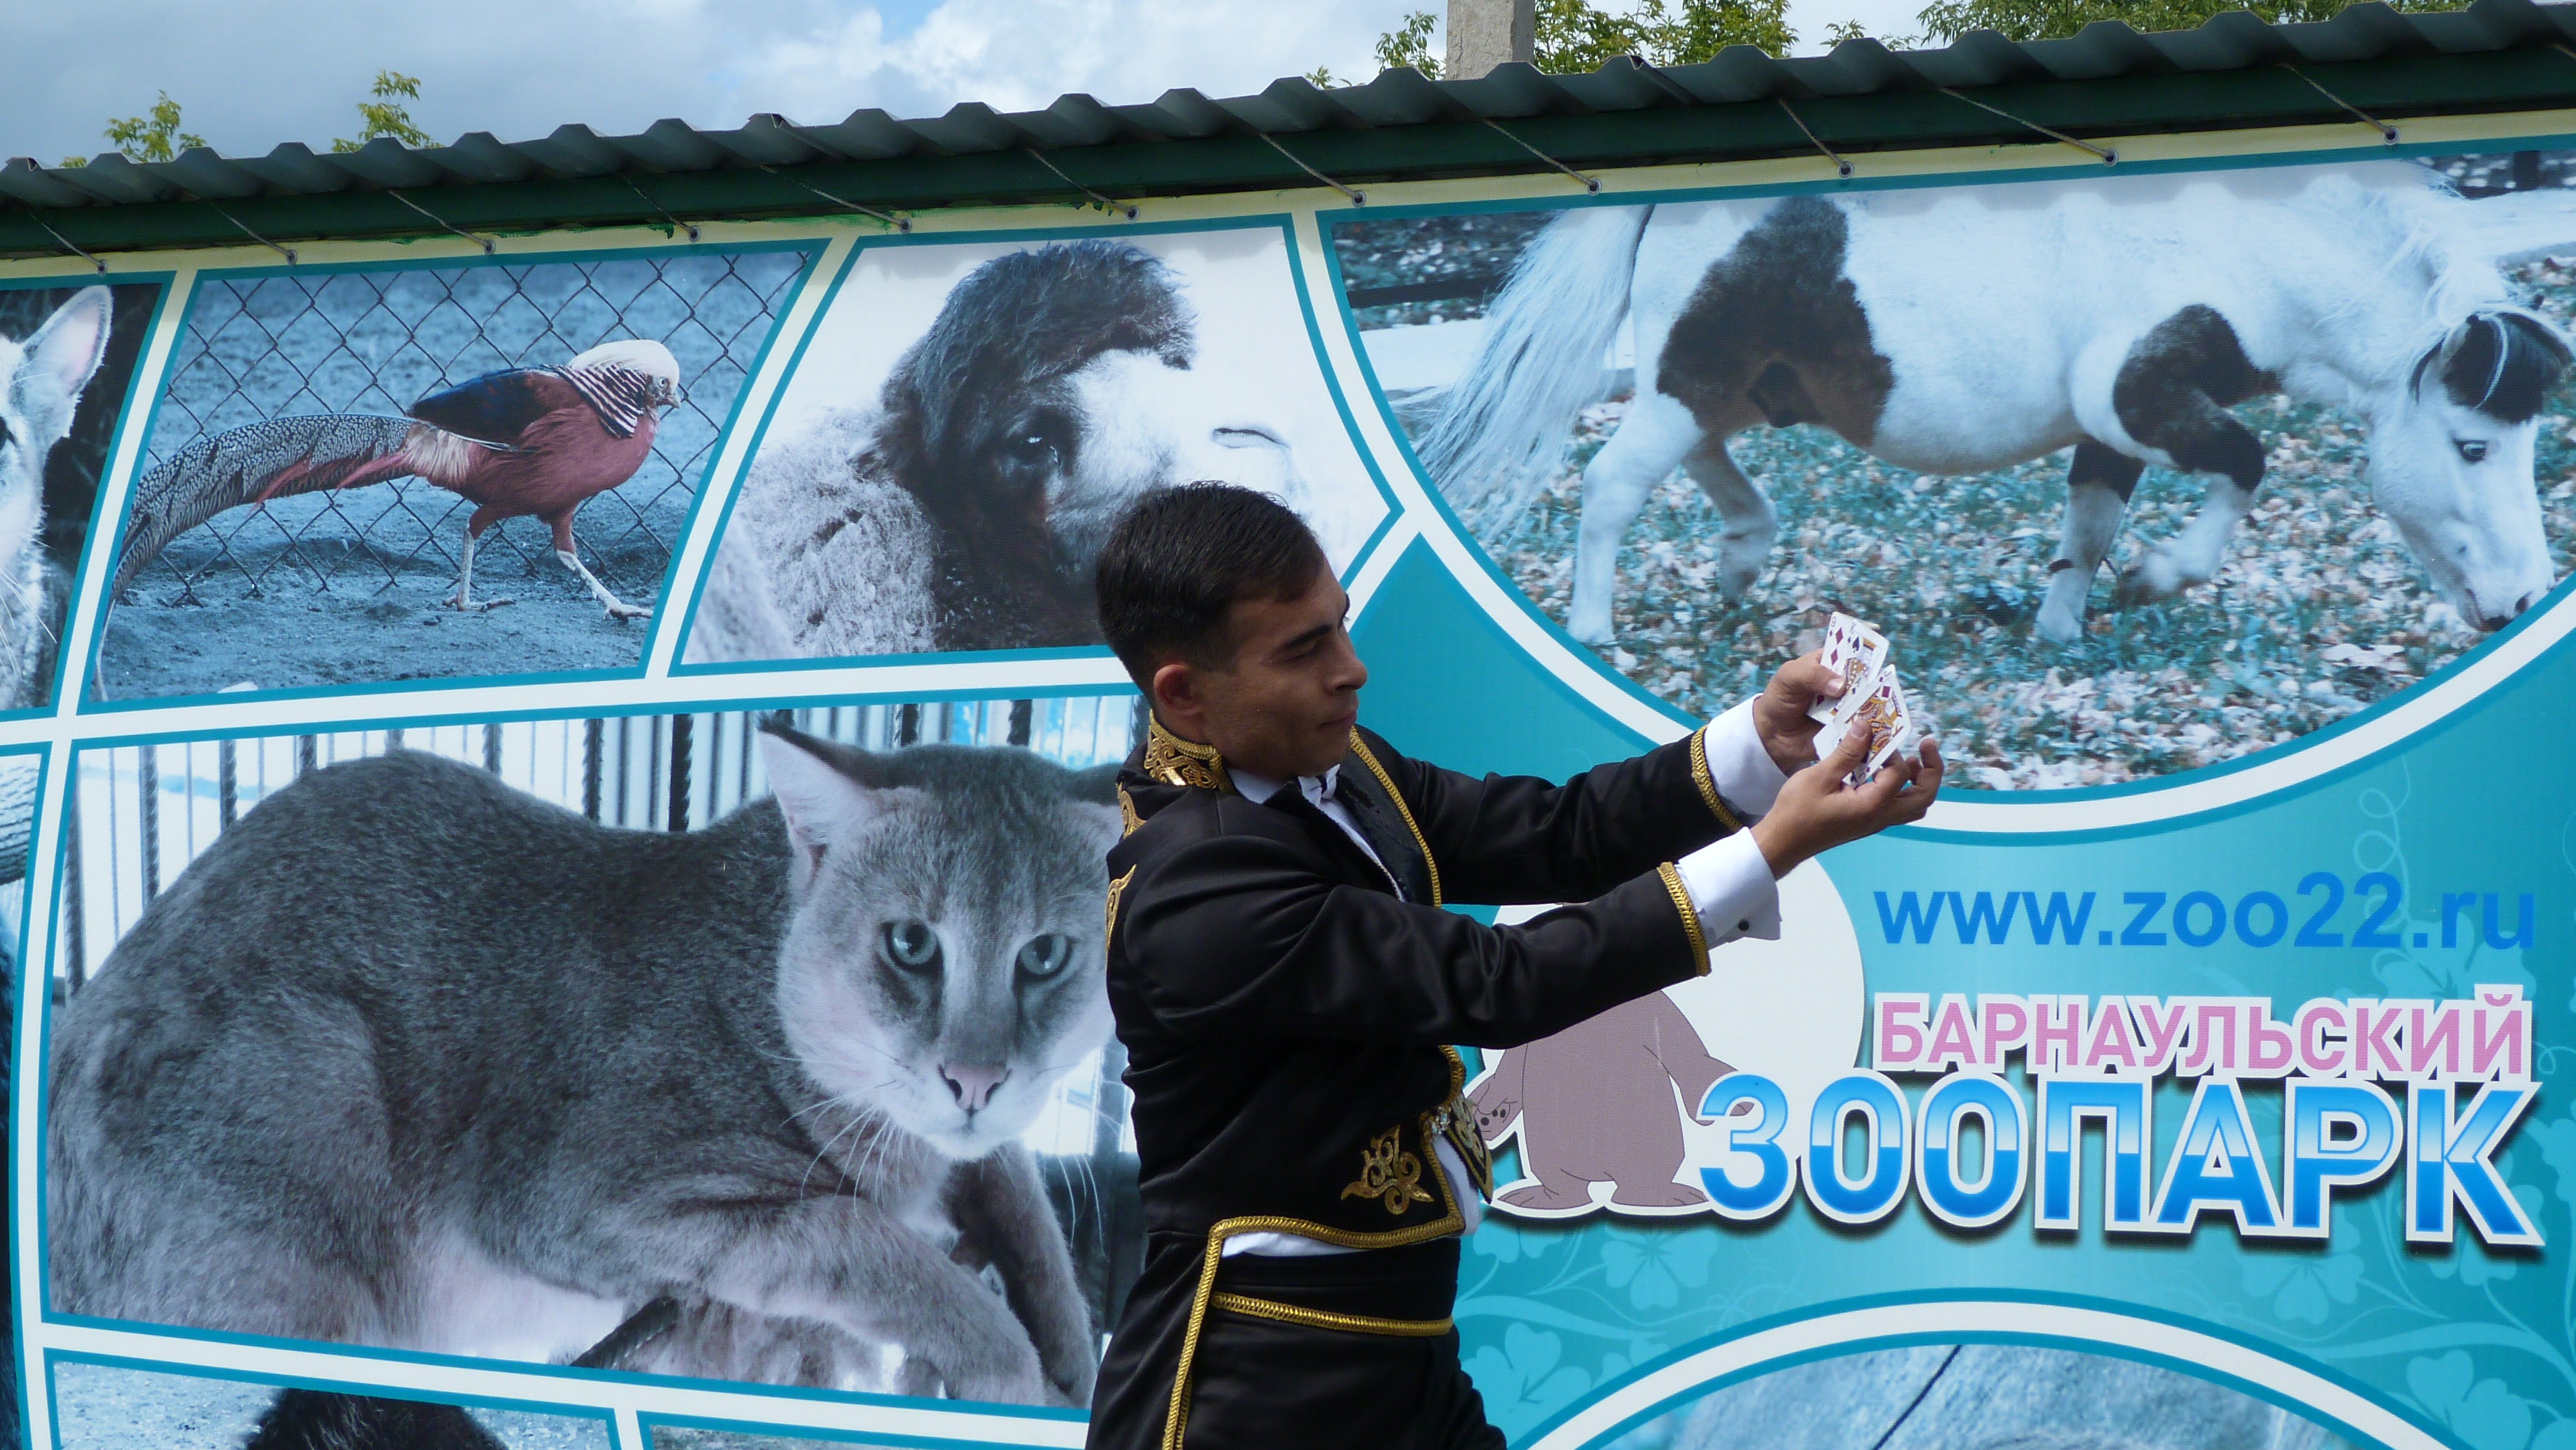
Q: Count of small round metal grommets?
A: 11